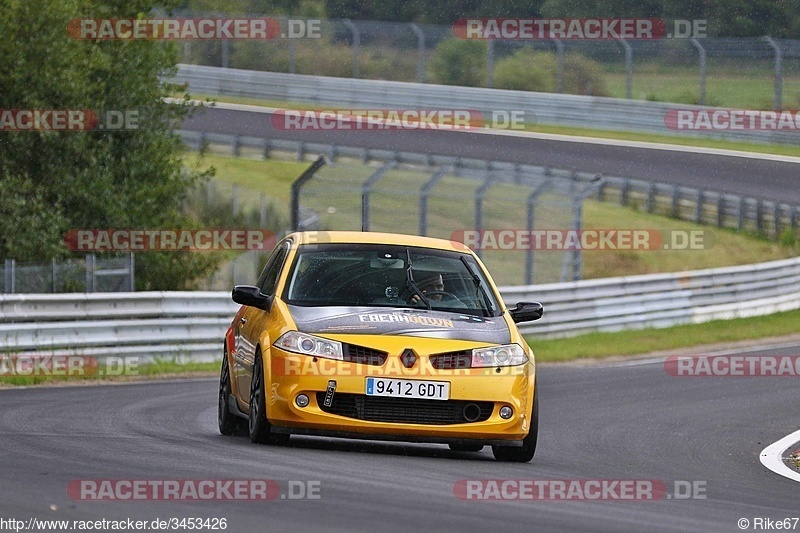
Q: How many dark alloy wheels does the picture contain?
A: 2